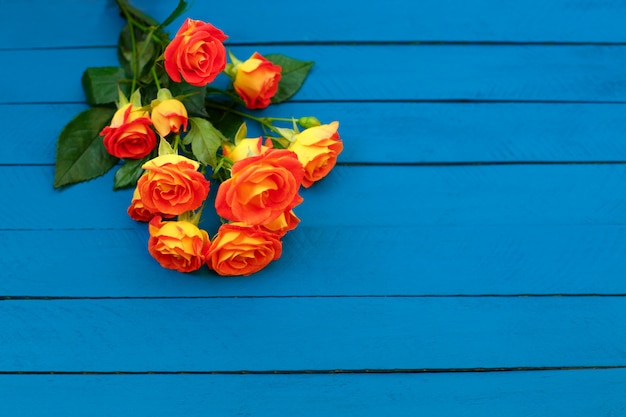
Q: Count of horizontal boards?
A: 7